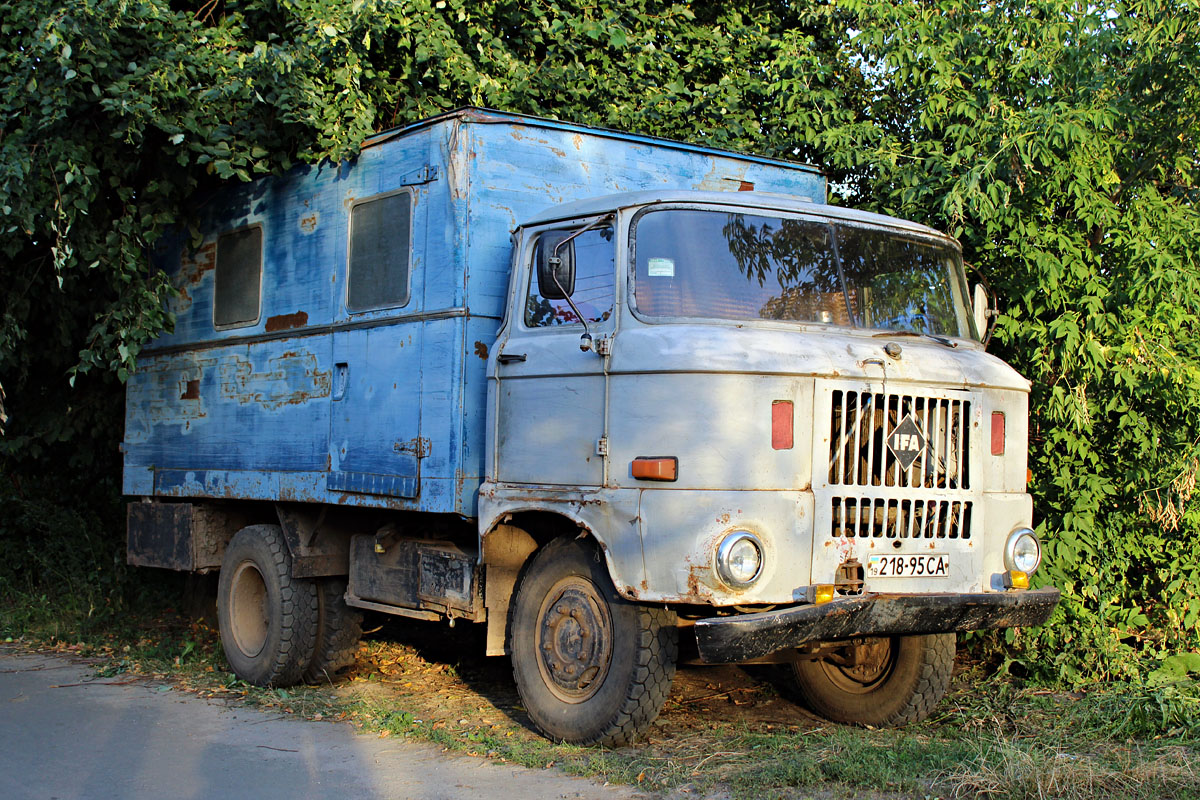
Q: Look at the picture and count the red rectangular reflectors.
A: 2